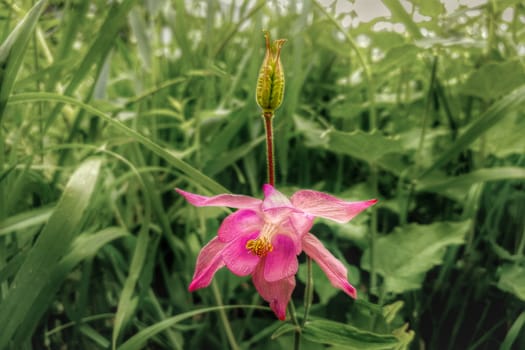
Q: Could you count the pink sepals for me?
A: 5